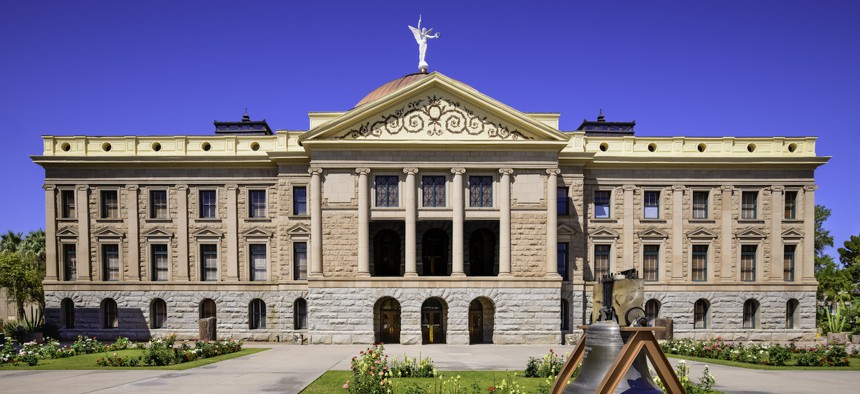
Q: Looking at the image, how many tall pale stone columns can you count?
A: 6